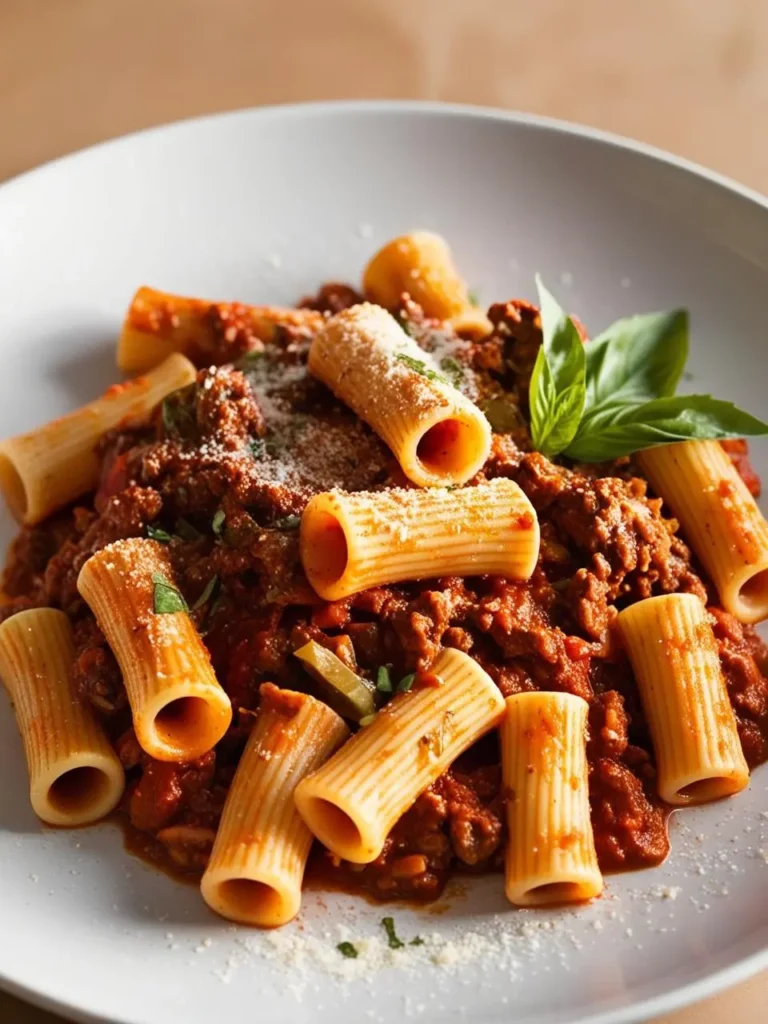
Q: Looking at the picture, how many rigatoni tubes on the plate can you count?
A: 12